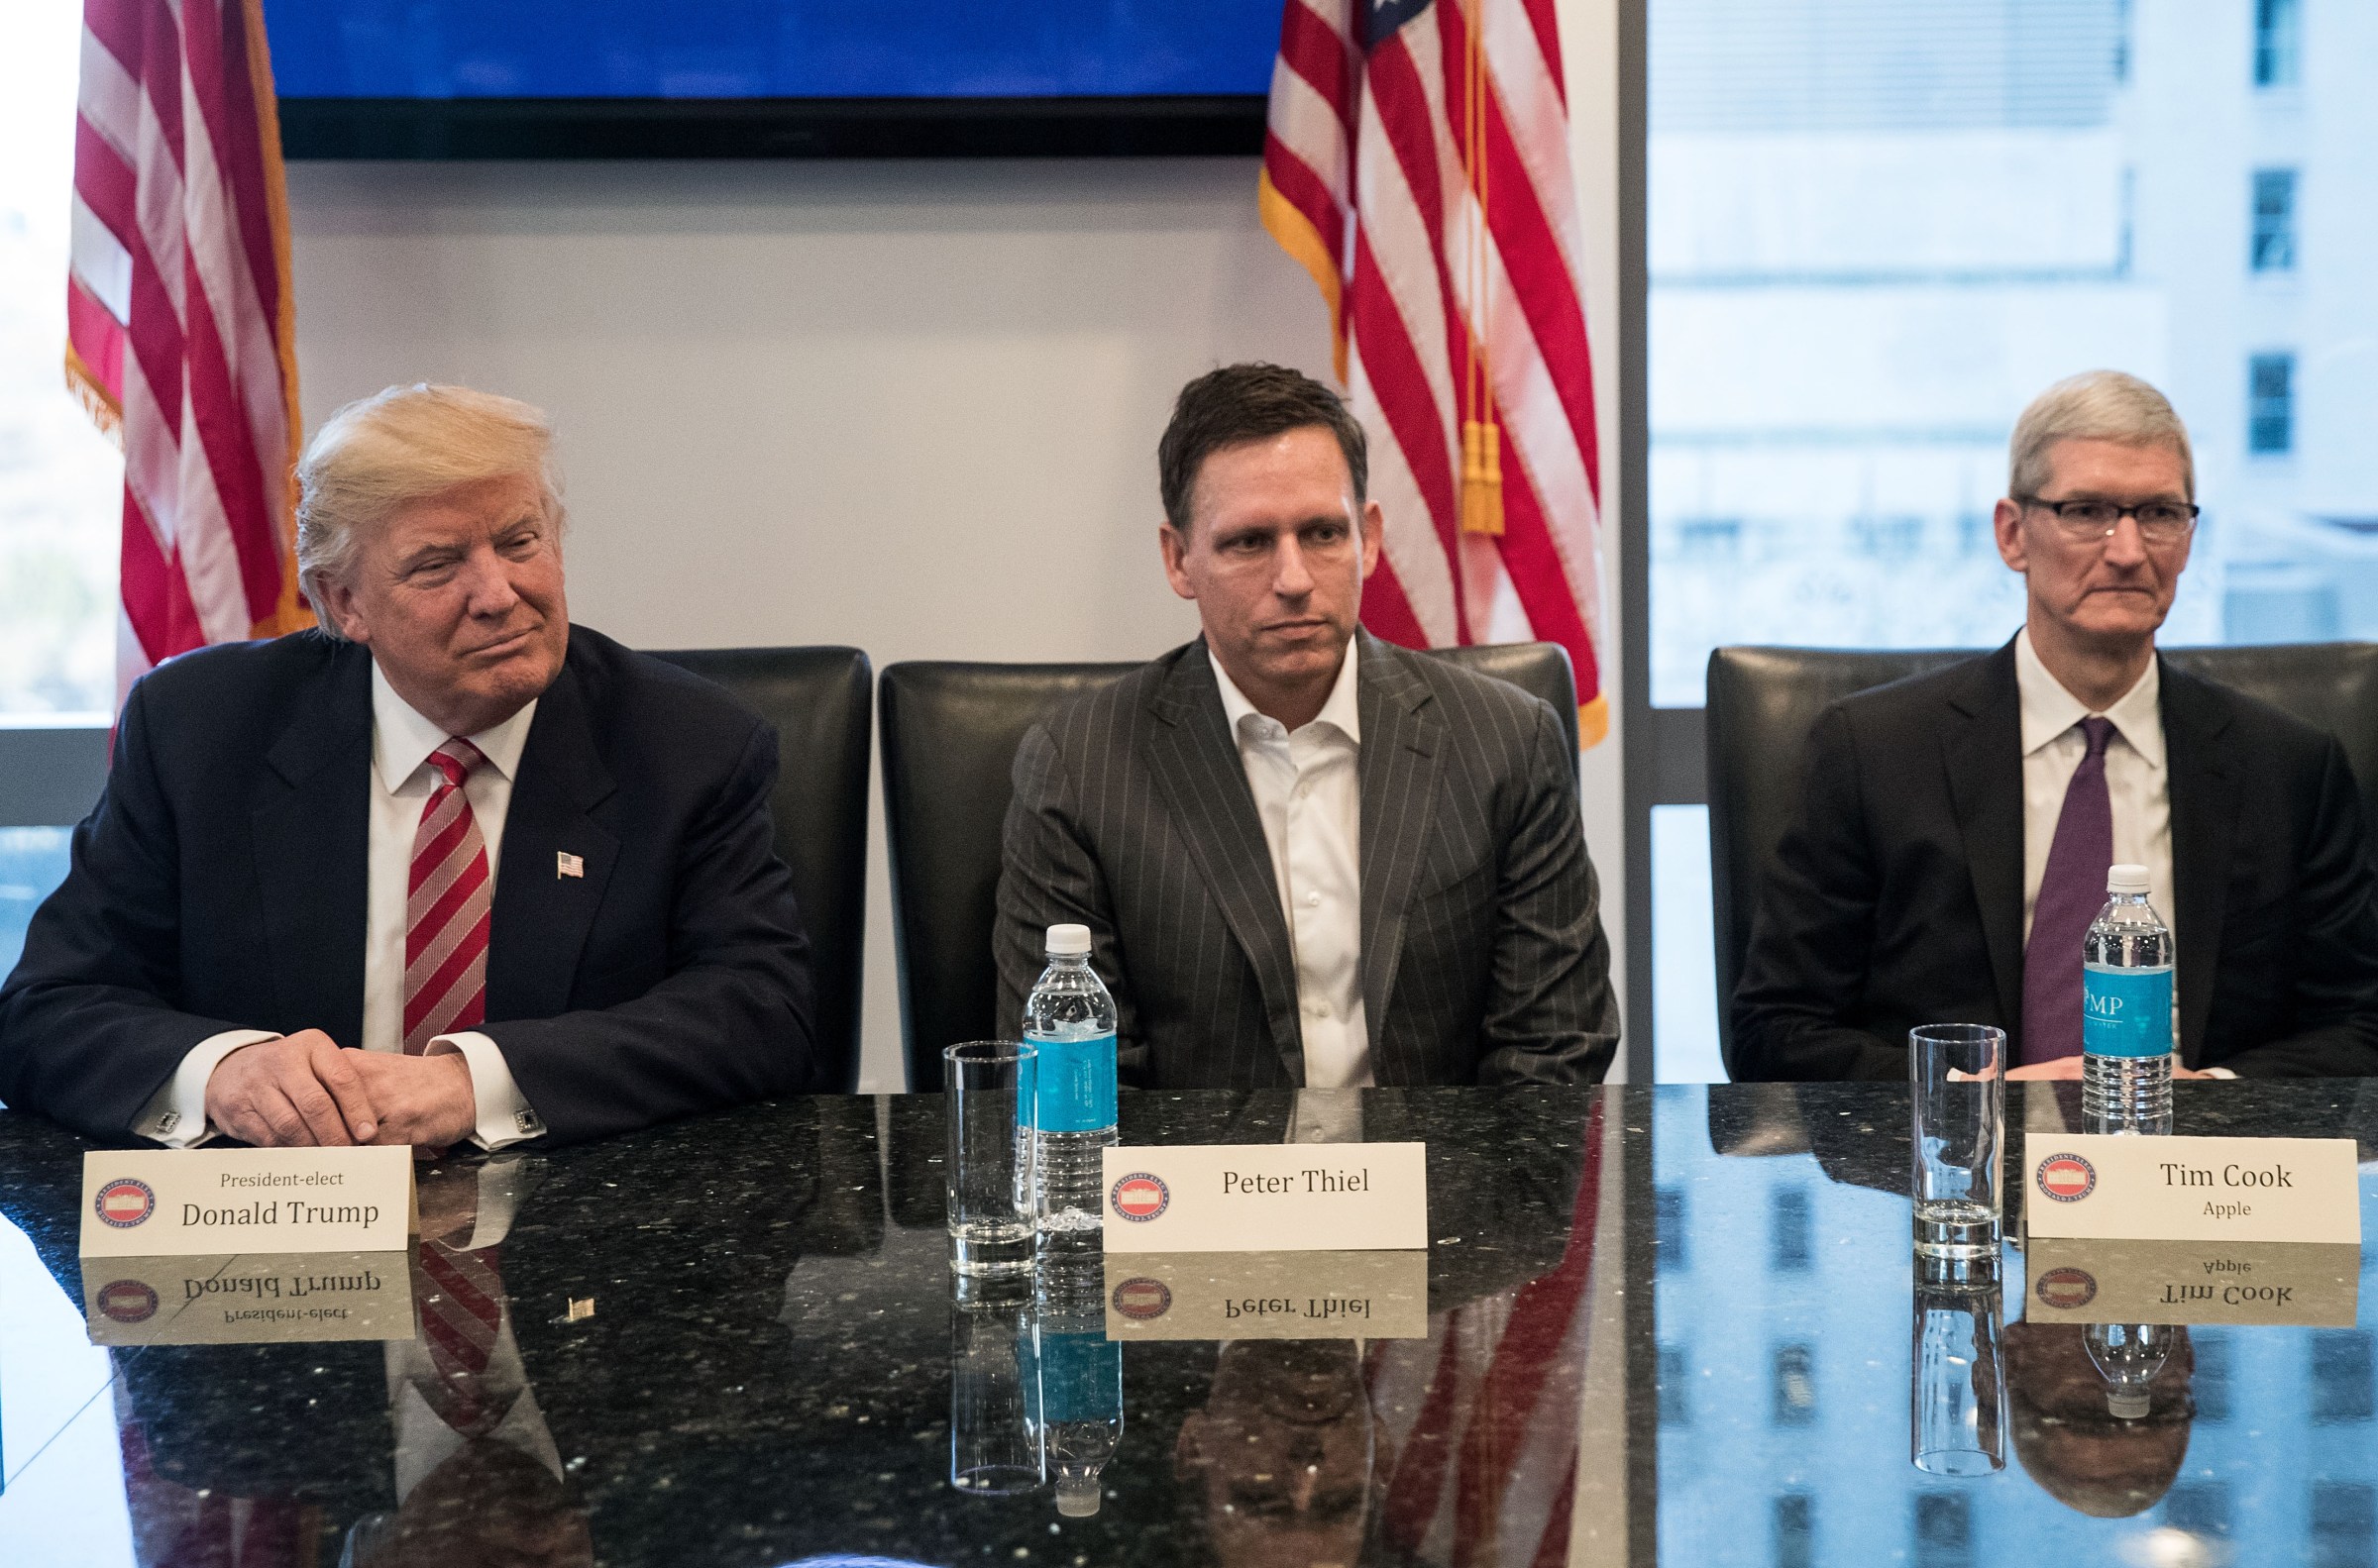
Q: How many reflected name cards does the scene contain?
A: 3